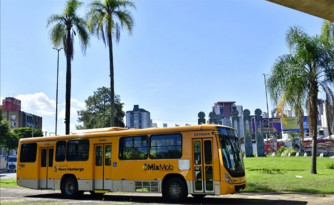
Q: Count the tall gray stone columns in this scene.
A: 5